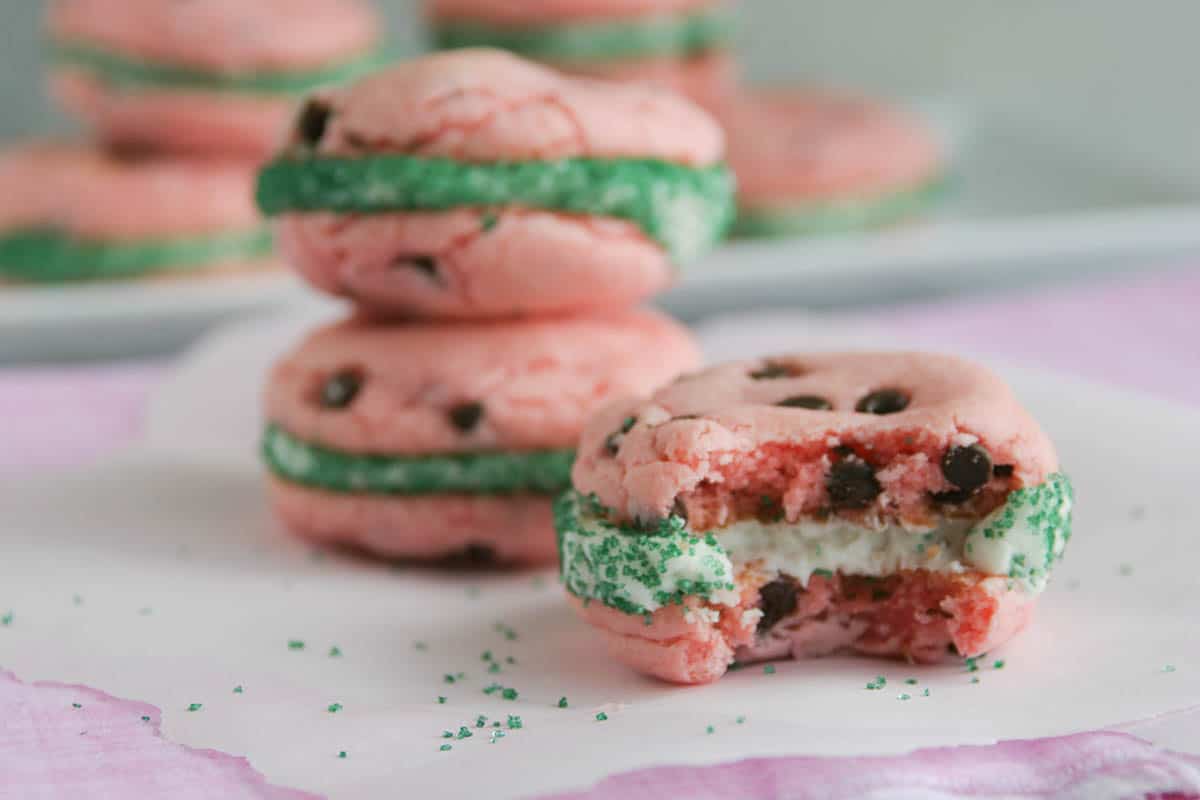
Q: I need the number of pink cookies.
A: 7